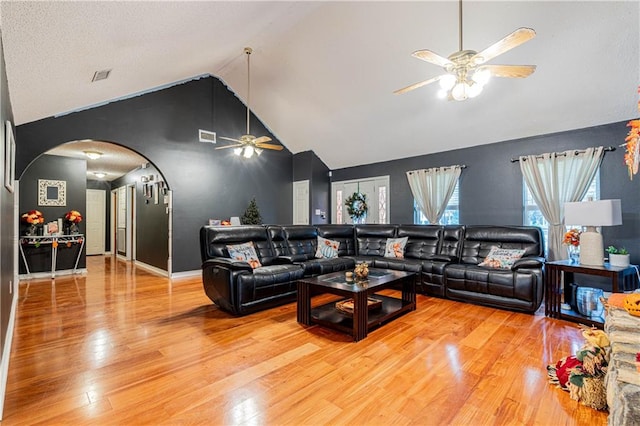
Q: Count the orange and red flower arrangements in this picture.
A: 3